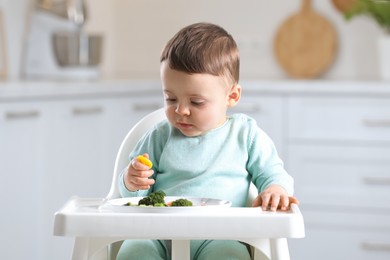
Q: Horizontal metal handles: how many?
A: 7